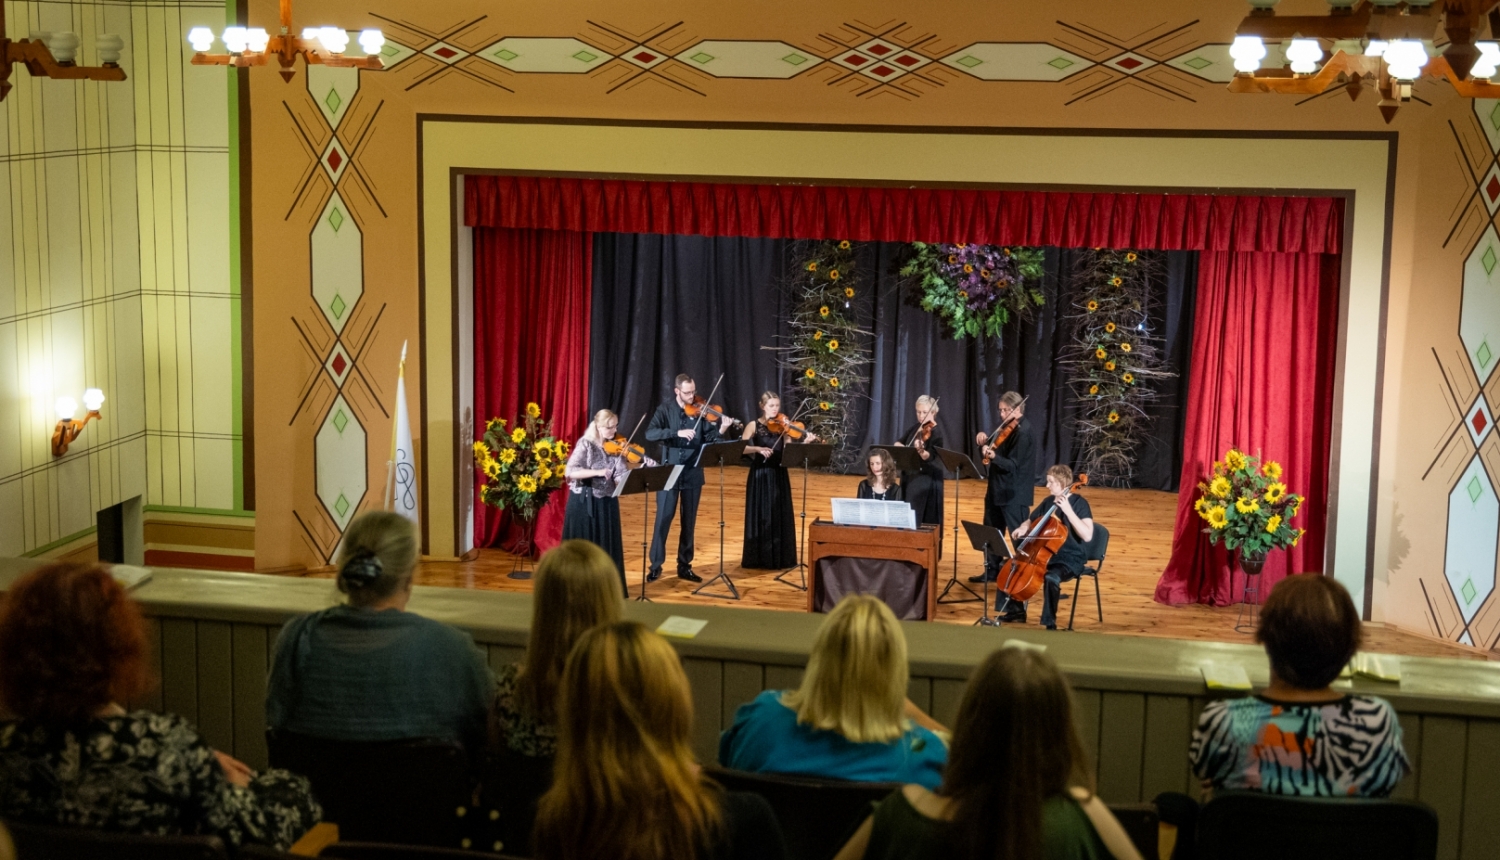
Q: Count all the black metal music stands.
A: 6